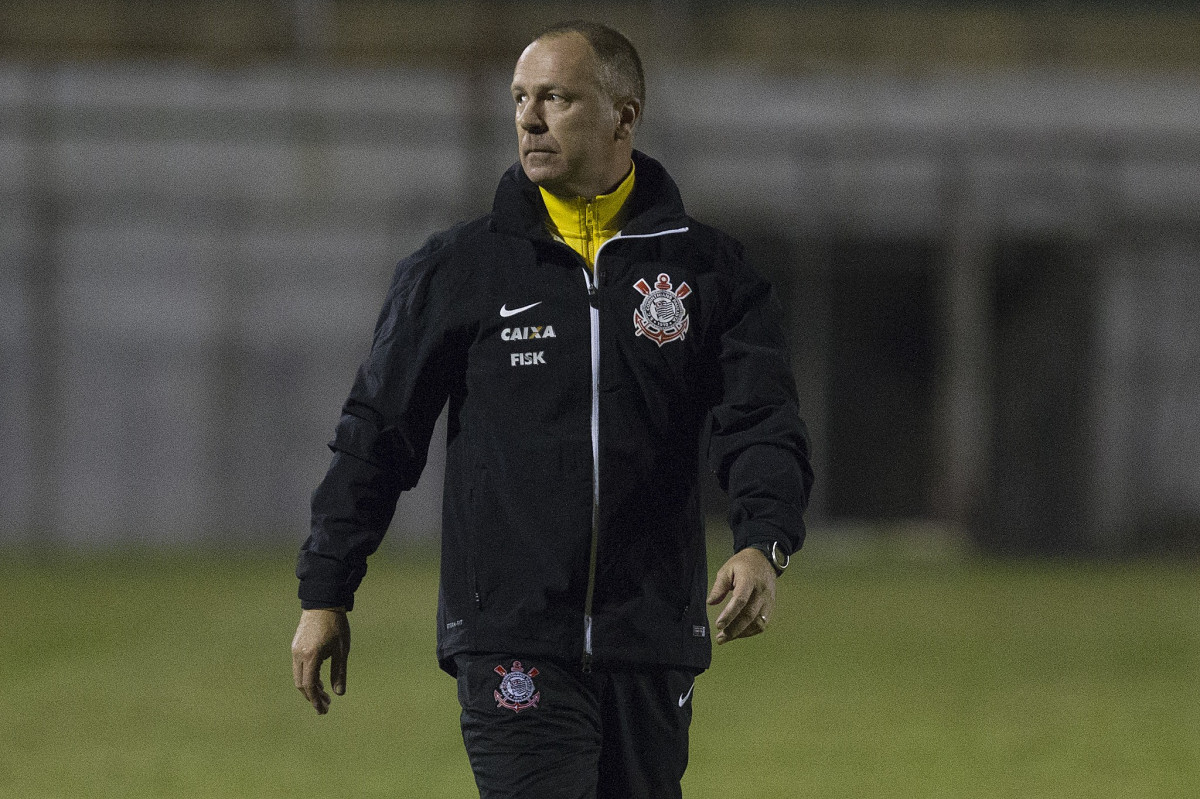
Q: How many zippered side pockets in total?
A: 2